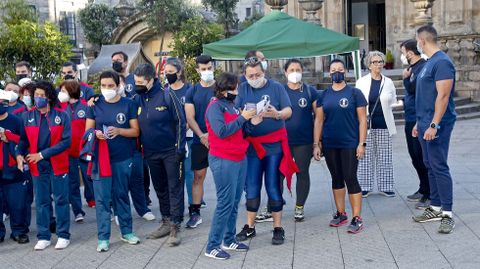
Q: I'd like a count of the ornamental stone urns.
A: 3